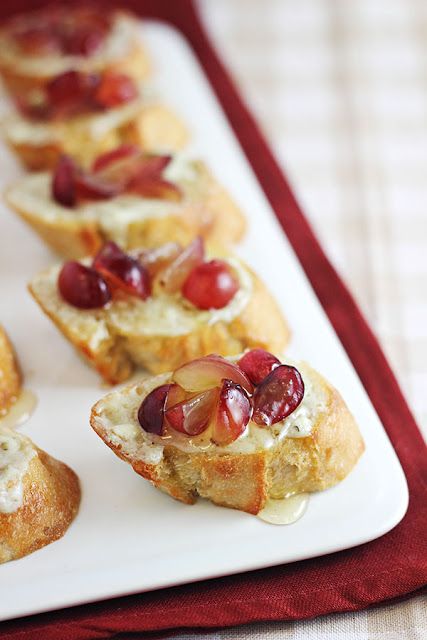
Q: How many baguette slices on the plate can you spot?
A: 7